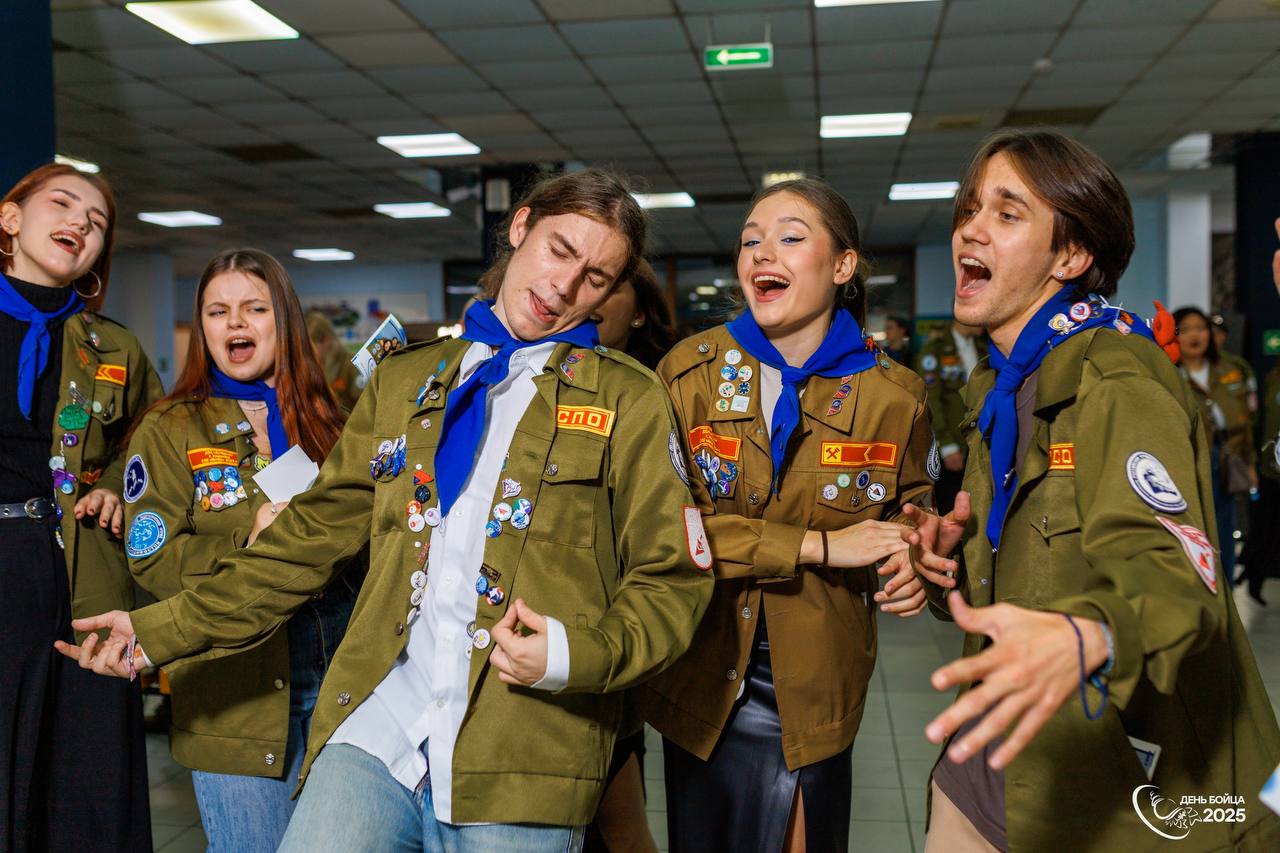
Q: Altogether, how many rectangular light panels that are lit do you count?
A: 11